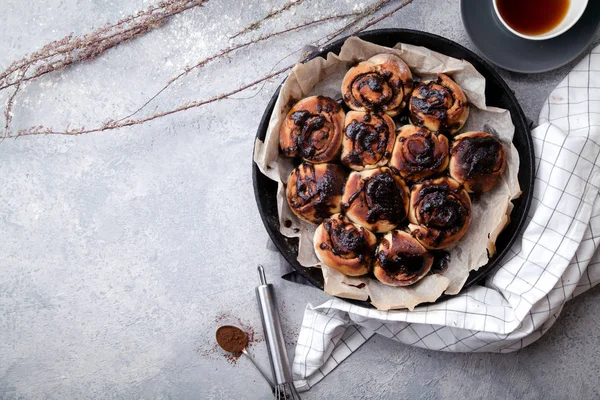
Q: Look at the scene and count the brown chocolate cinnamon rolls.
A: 11